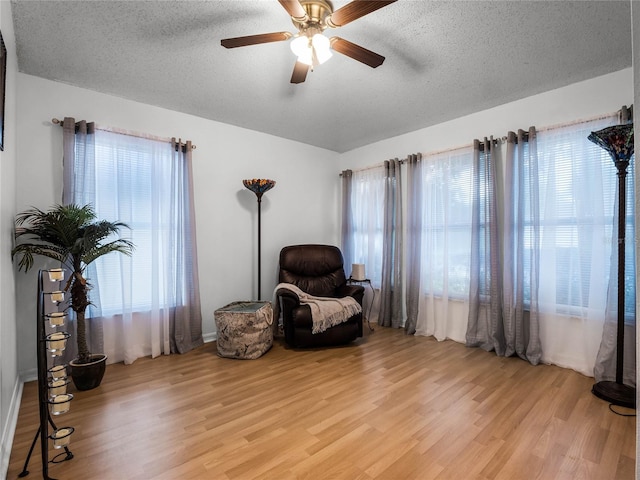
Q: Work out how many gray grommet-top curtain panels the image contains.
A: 8